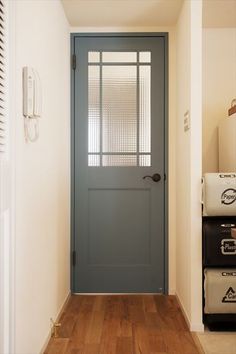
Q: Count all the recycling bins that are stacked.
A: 3